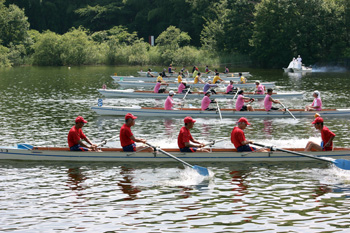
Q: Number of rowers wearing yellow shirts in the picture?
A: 5